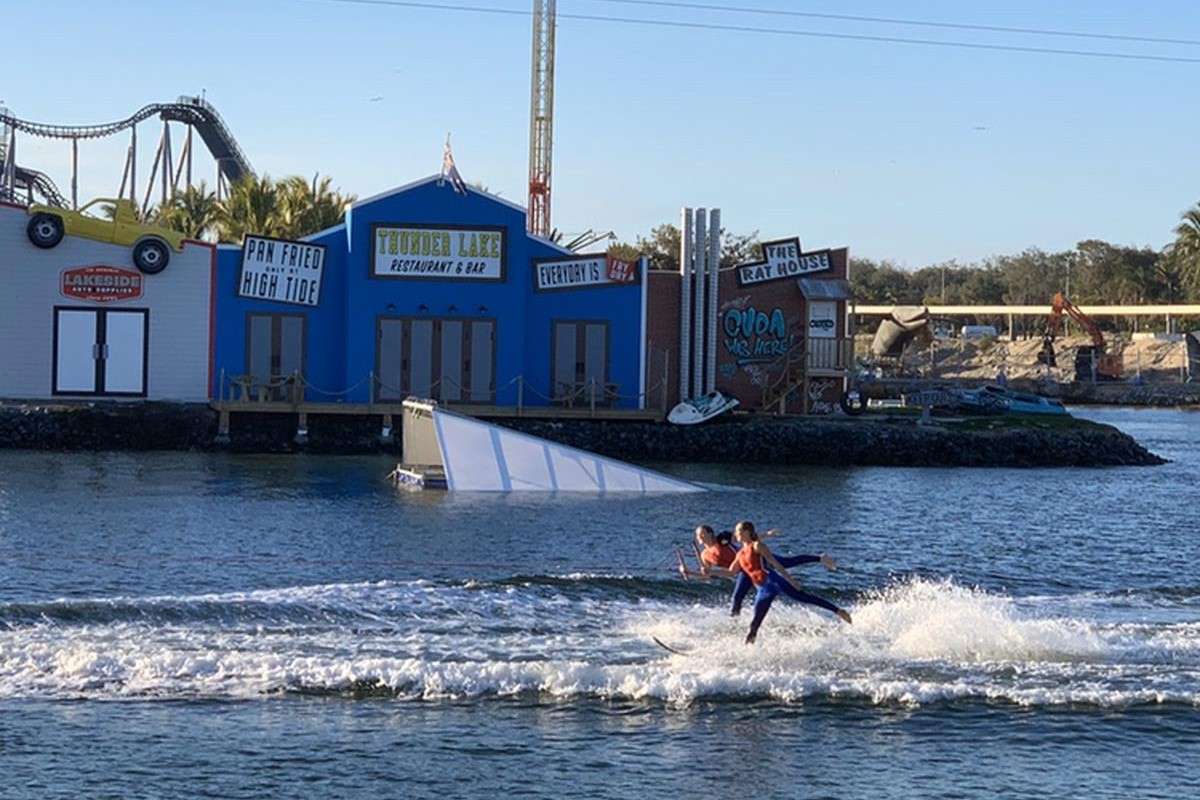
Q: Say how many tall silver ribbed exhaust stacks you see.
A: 3